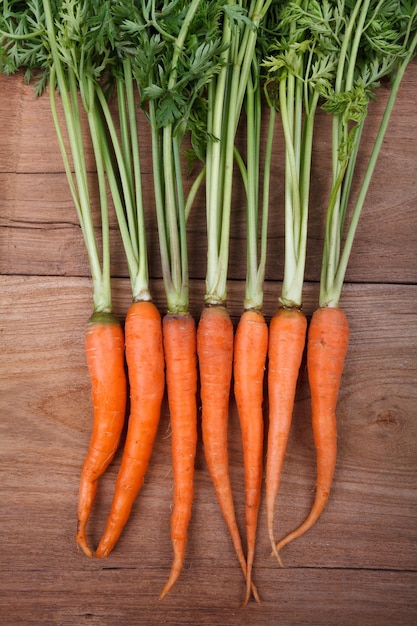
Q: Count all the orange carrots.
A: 7